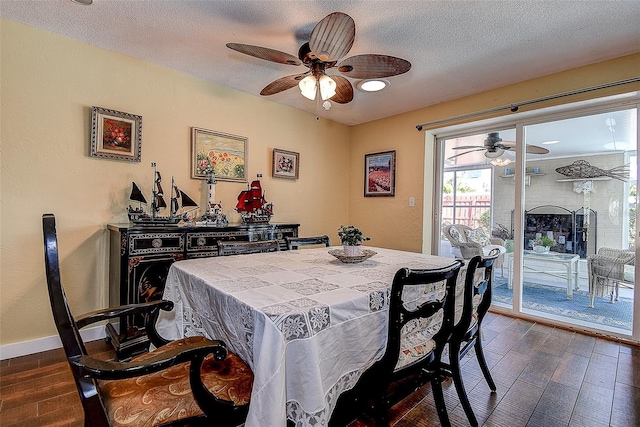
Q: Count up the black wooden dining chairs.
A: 5